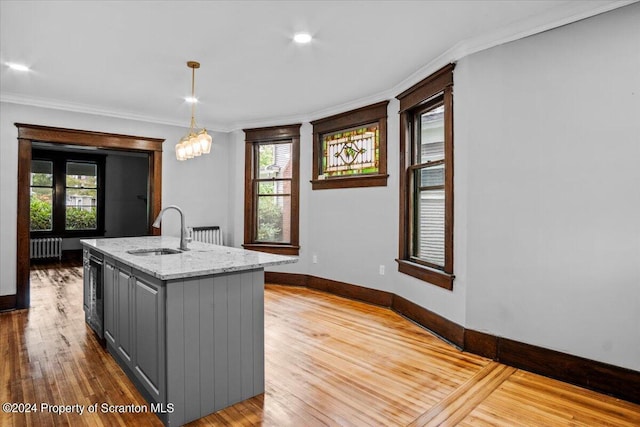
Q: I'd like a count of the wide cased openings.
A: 1